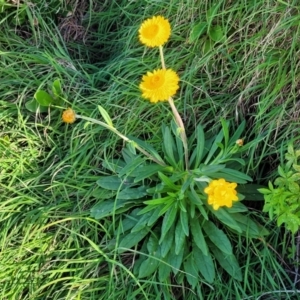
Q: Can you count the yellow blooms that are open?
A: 3